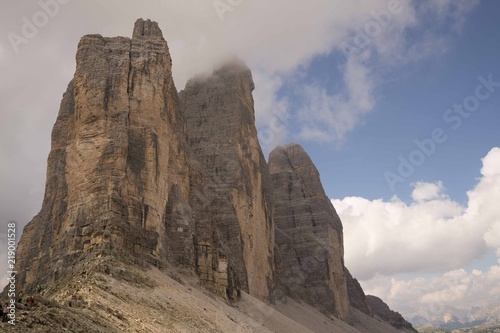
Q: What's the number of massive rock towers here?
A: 3